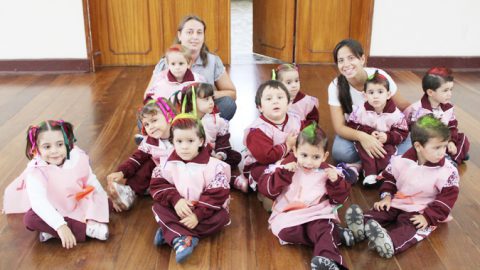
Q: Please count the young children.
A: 11